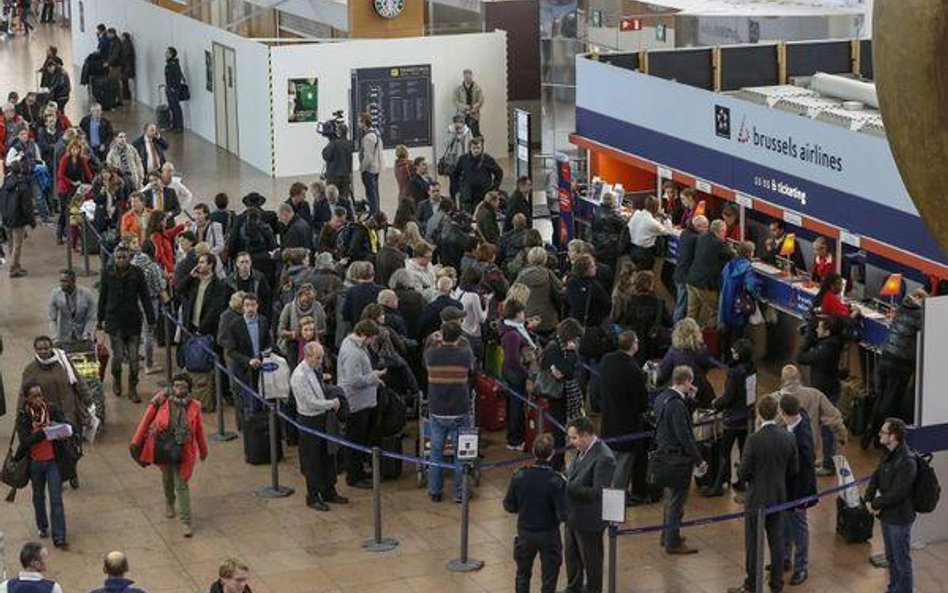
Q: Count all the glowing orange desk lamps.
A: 3